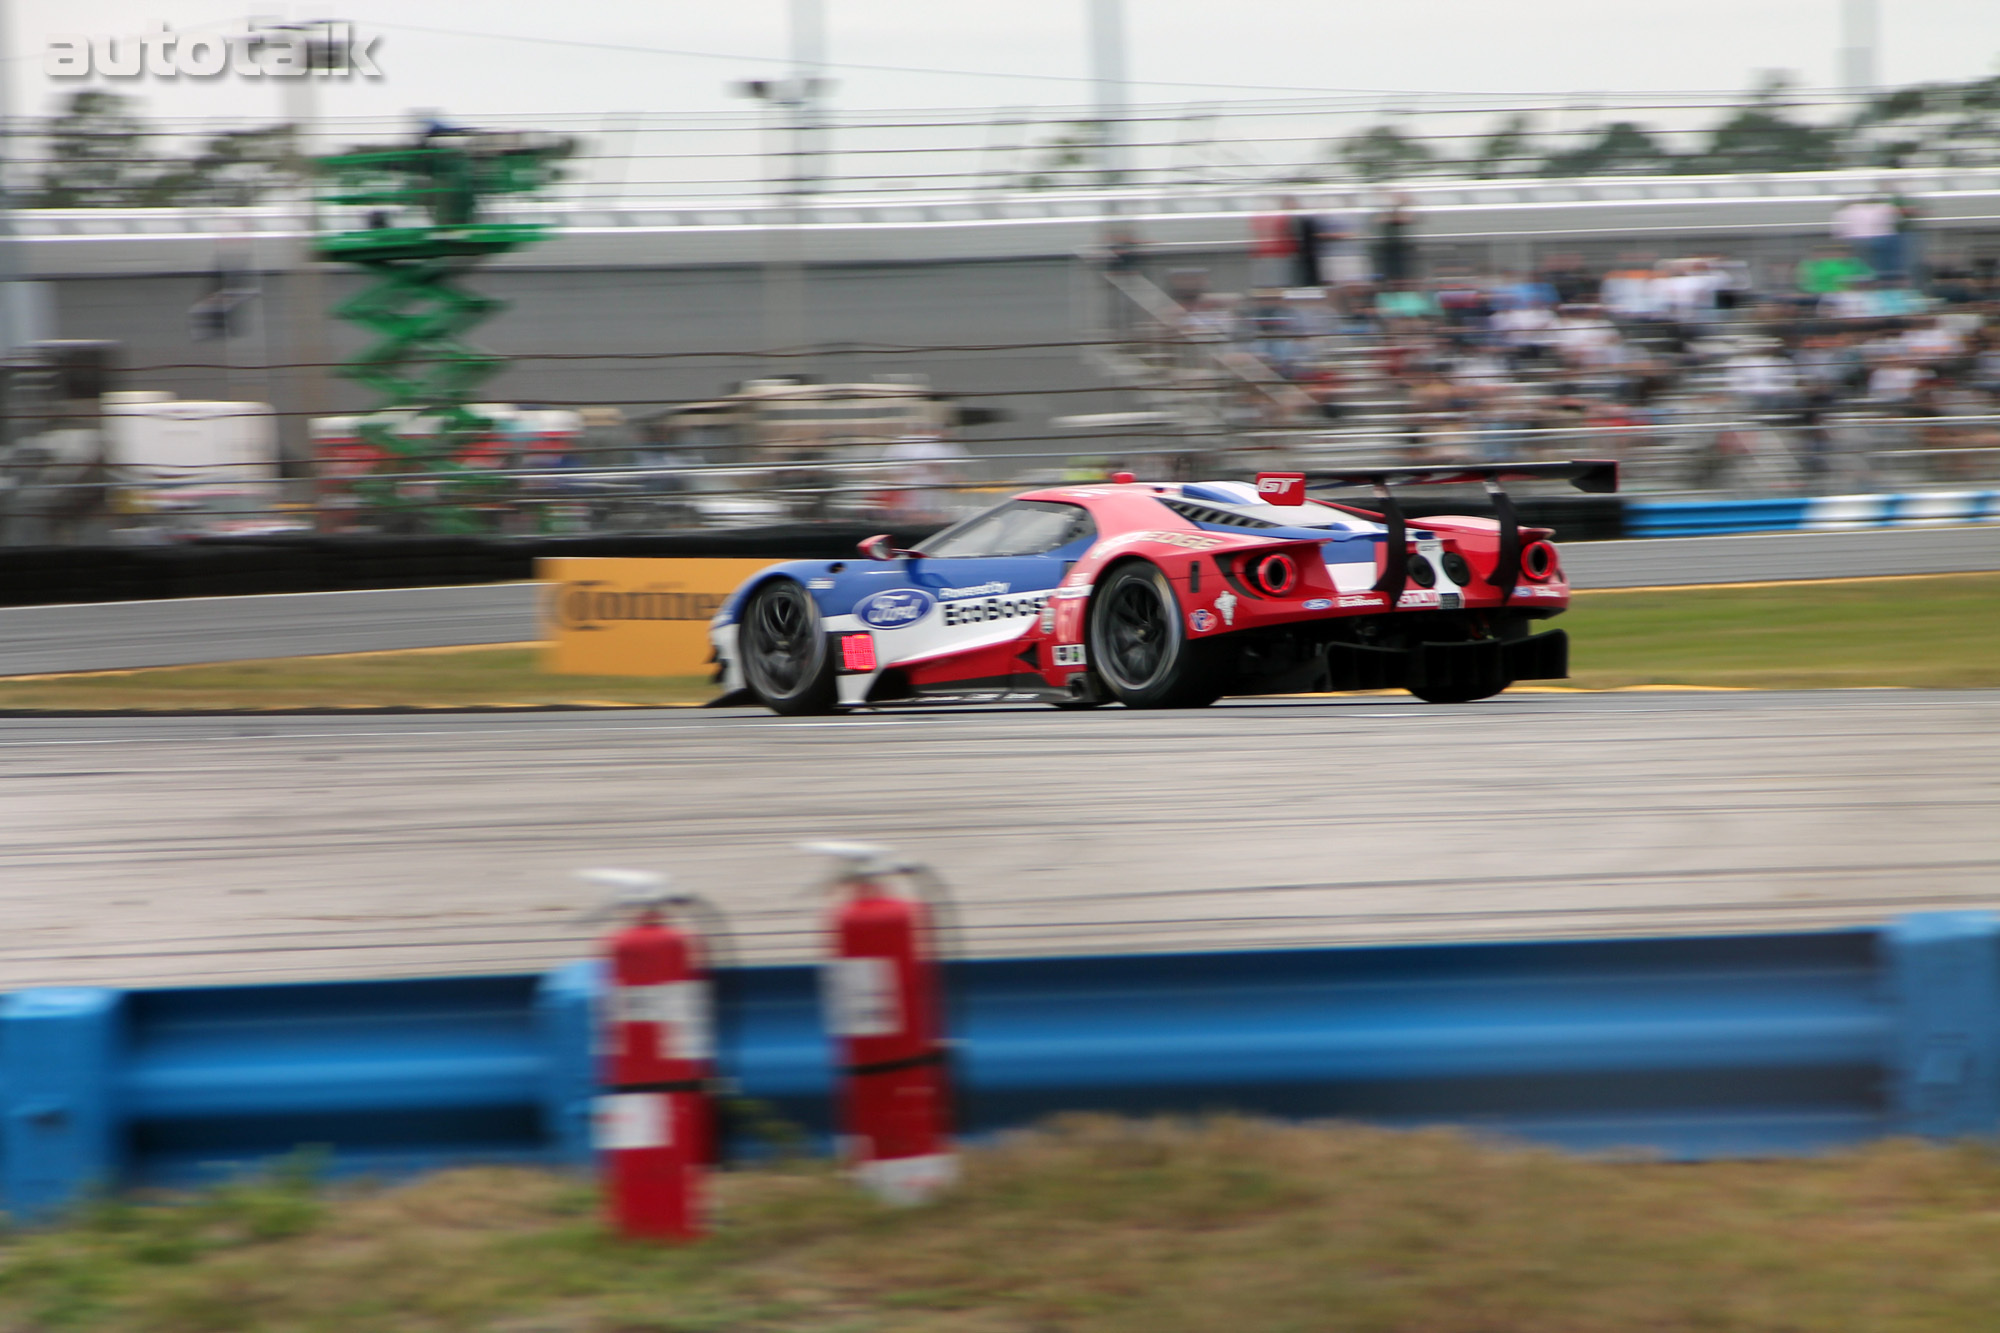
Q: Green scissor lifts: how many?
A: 1